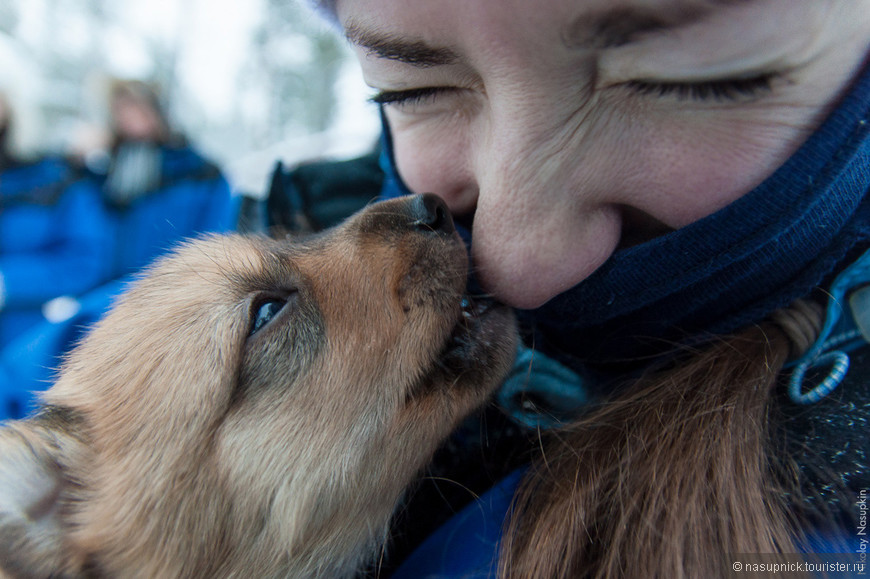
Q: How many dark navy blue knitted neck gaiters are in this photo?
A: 1